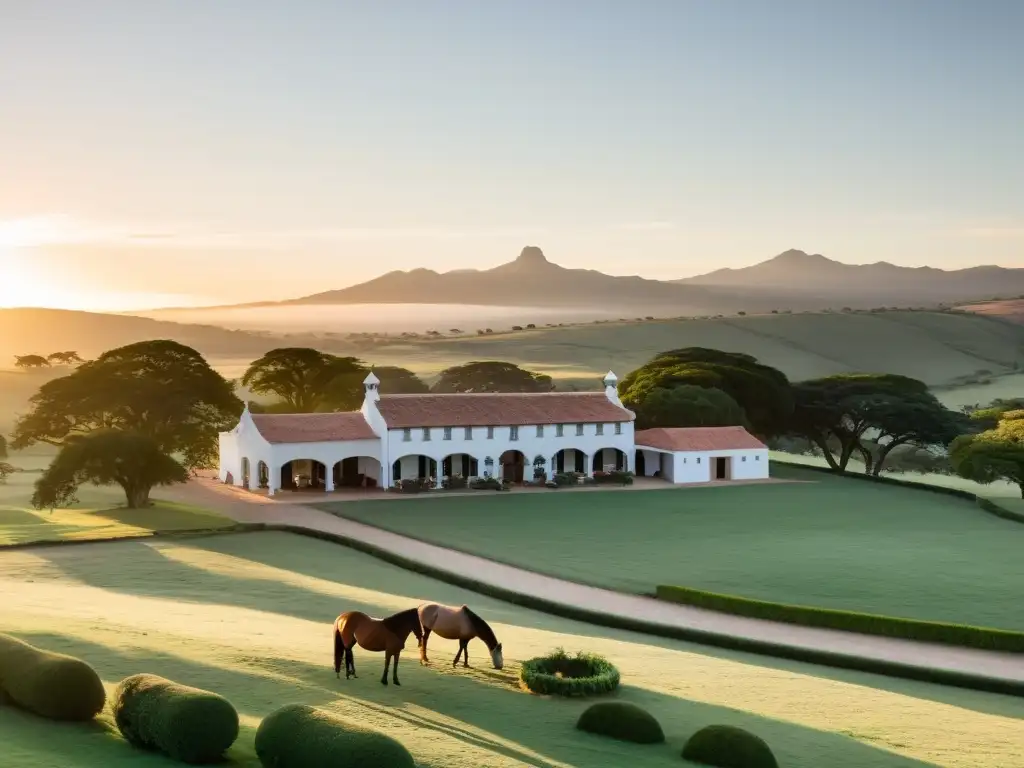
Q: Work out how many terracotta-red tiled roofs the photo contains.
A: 3